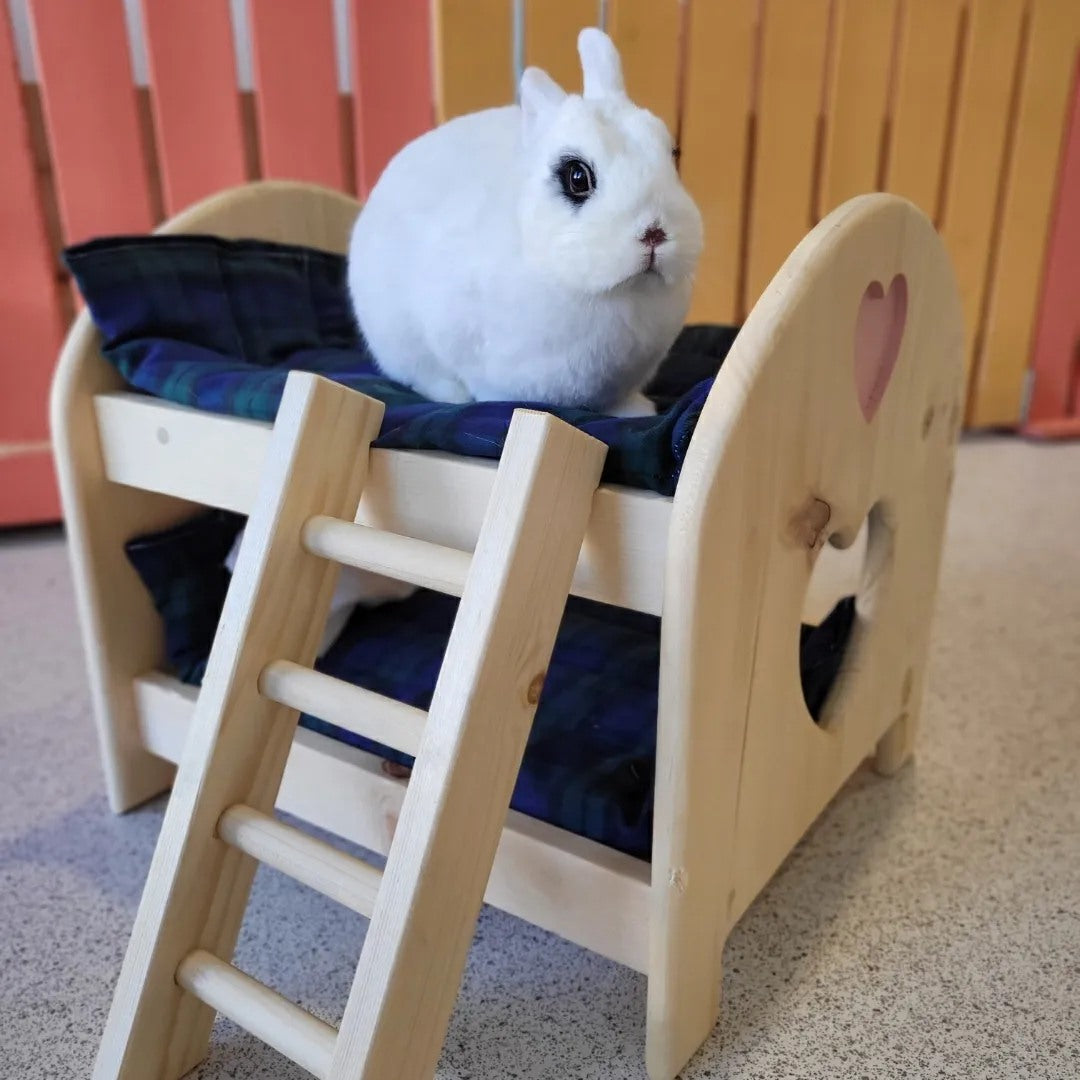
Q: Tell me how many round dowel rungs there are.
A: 4